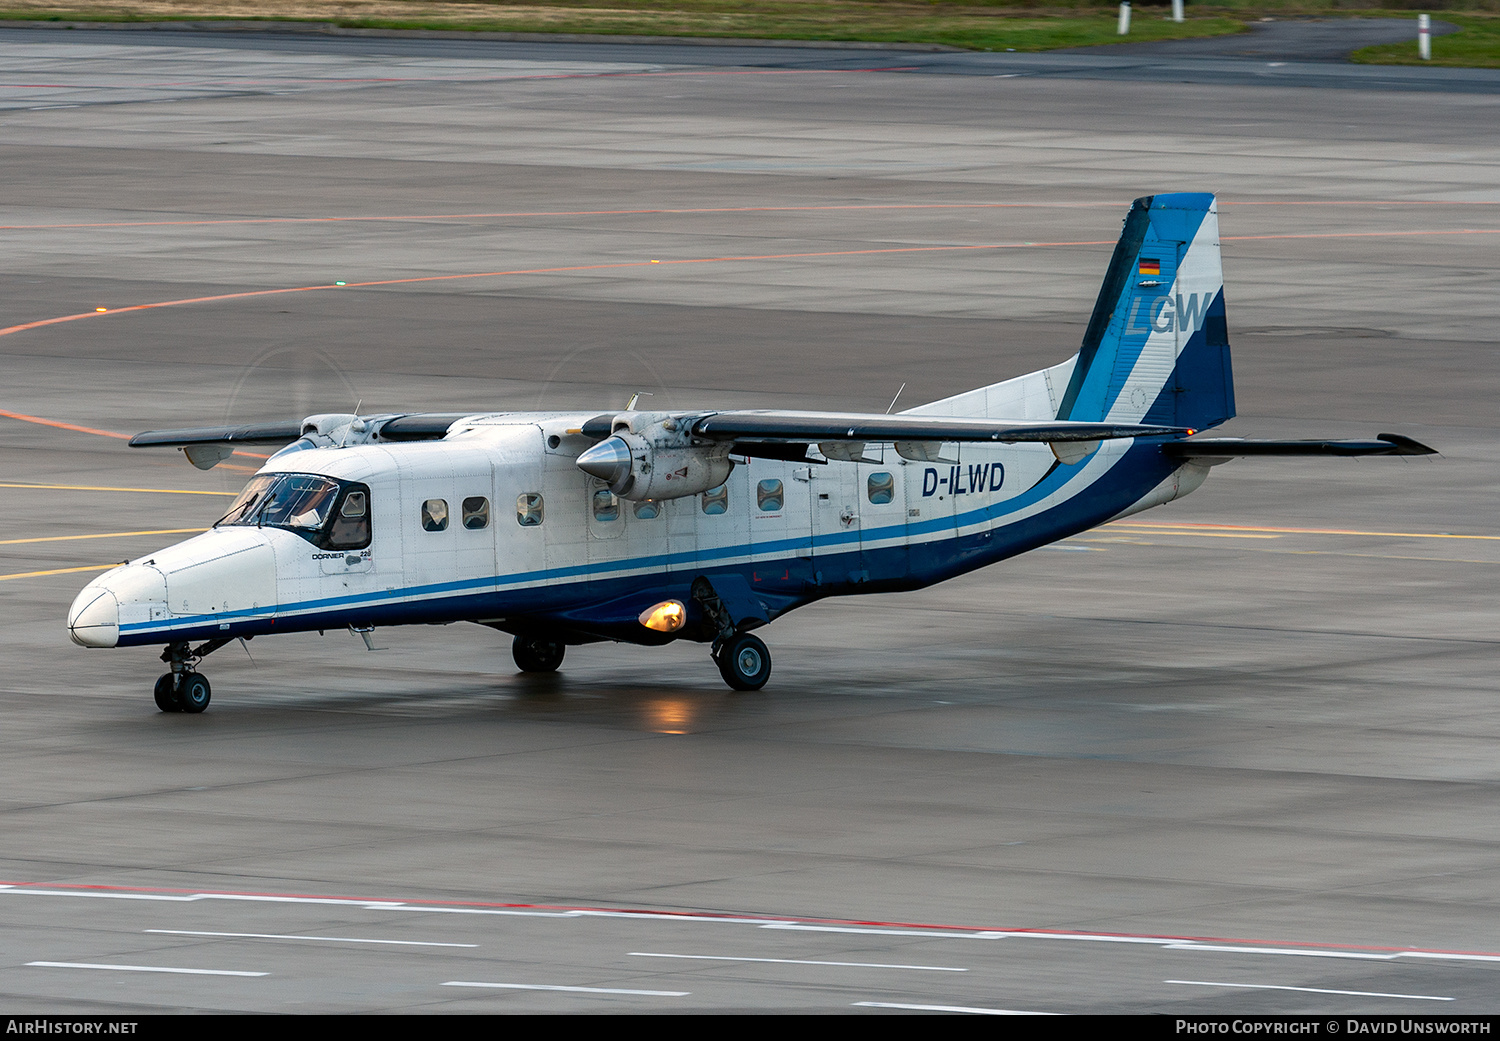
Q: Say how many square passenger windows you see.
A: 8